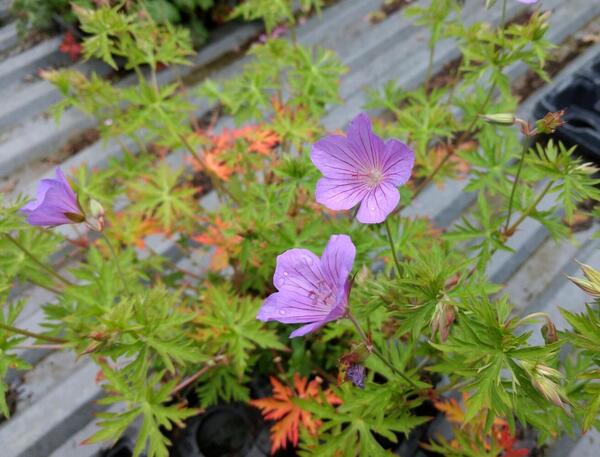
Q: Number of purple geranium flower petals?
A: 15